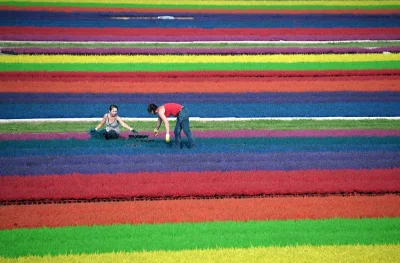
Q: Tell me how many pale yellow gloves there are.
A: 2